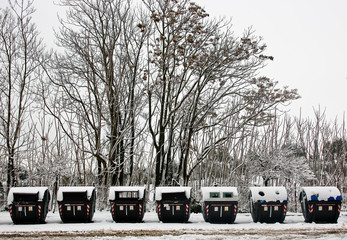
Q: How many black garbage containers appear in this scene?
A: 7